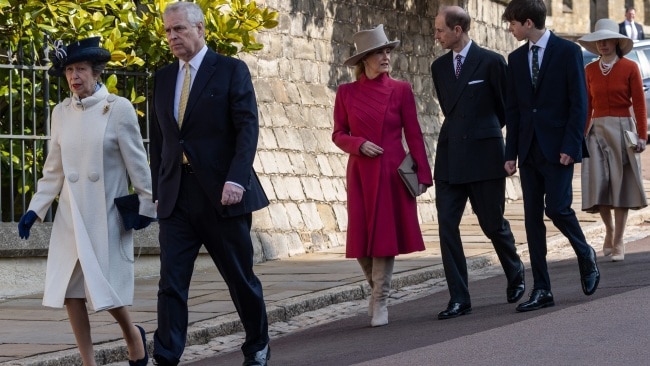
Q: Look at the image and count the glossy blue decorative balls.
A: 0